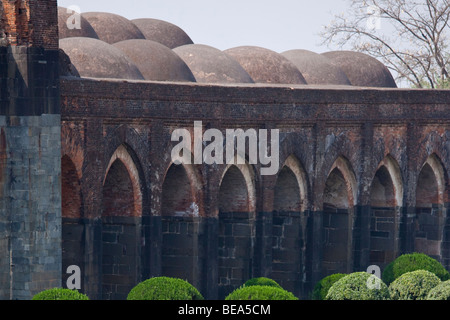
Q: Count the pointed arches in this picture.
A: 8